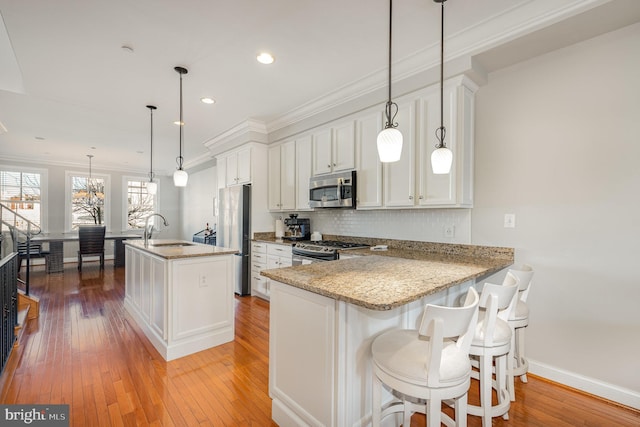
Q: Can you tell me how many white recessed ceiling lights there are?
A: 3